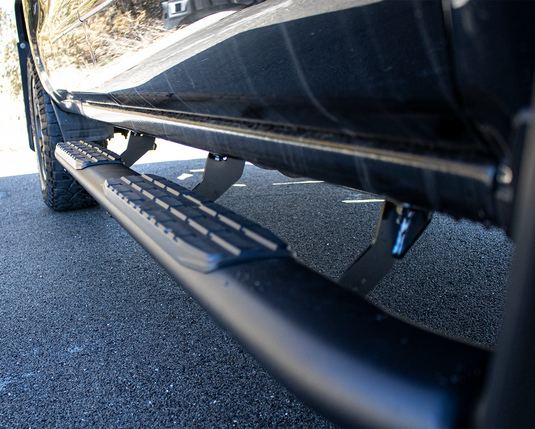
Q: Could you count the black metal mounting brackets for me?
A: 3